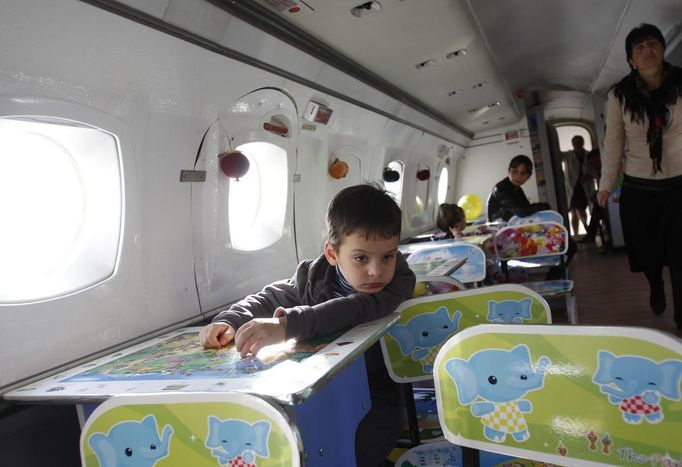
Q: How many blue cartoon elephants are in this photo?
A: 6